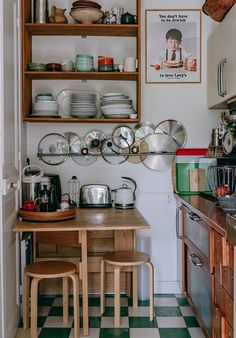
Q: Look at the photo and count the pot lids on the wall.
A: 10